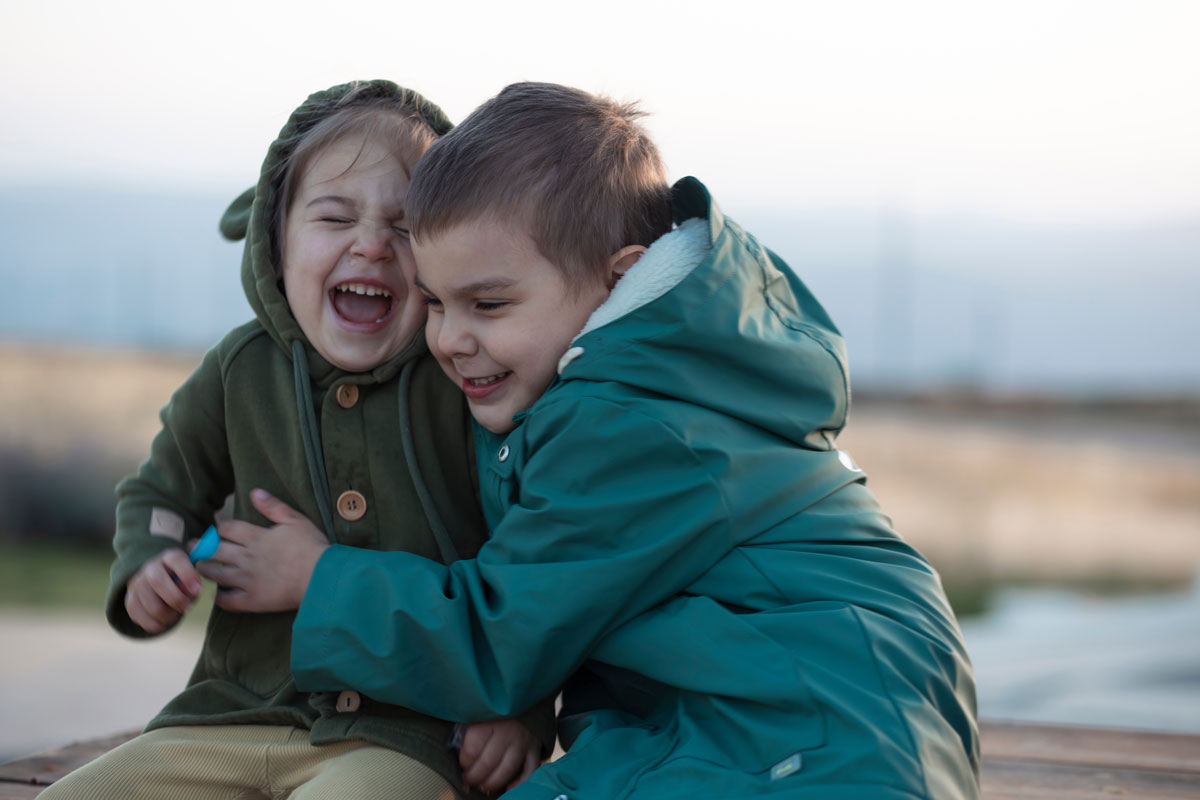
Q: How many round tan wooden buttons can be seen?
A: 3